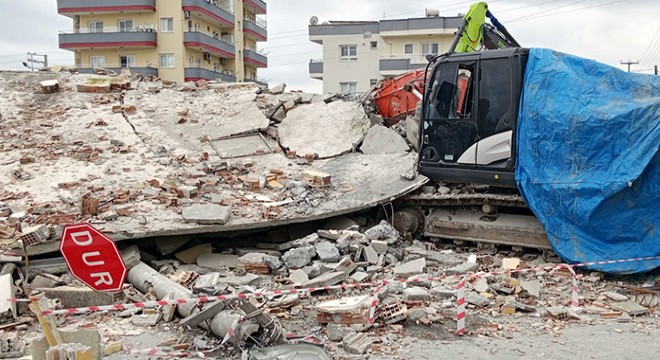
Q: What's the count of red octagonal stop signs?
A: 1